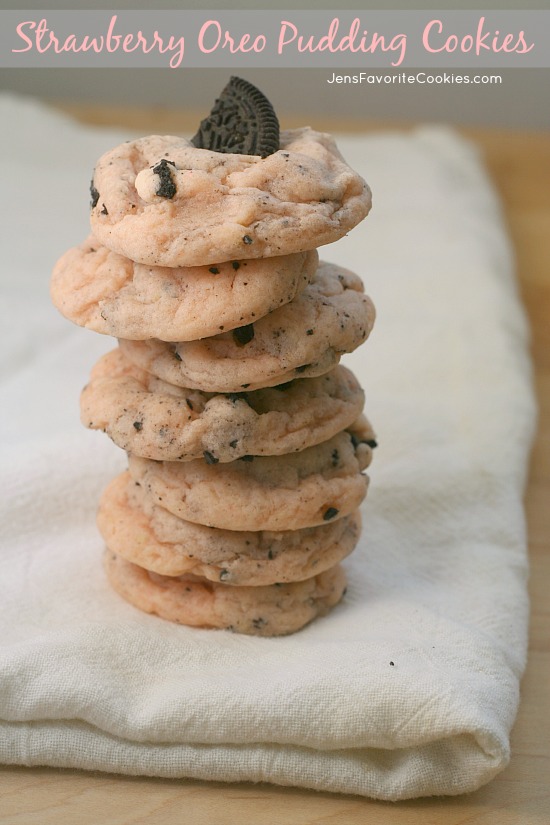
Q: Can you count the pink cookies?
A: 7